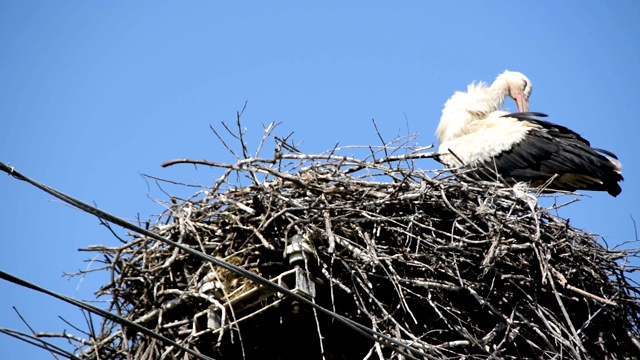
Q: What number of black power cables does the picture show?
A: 3